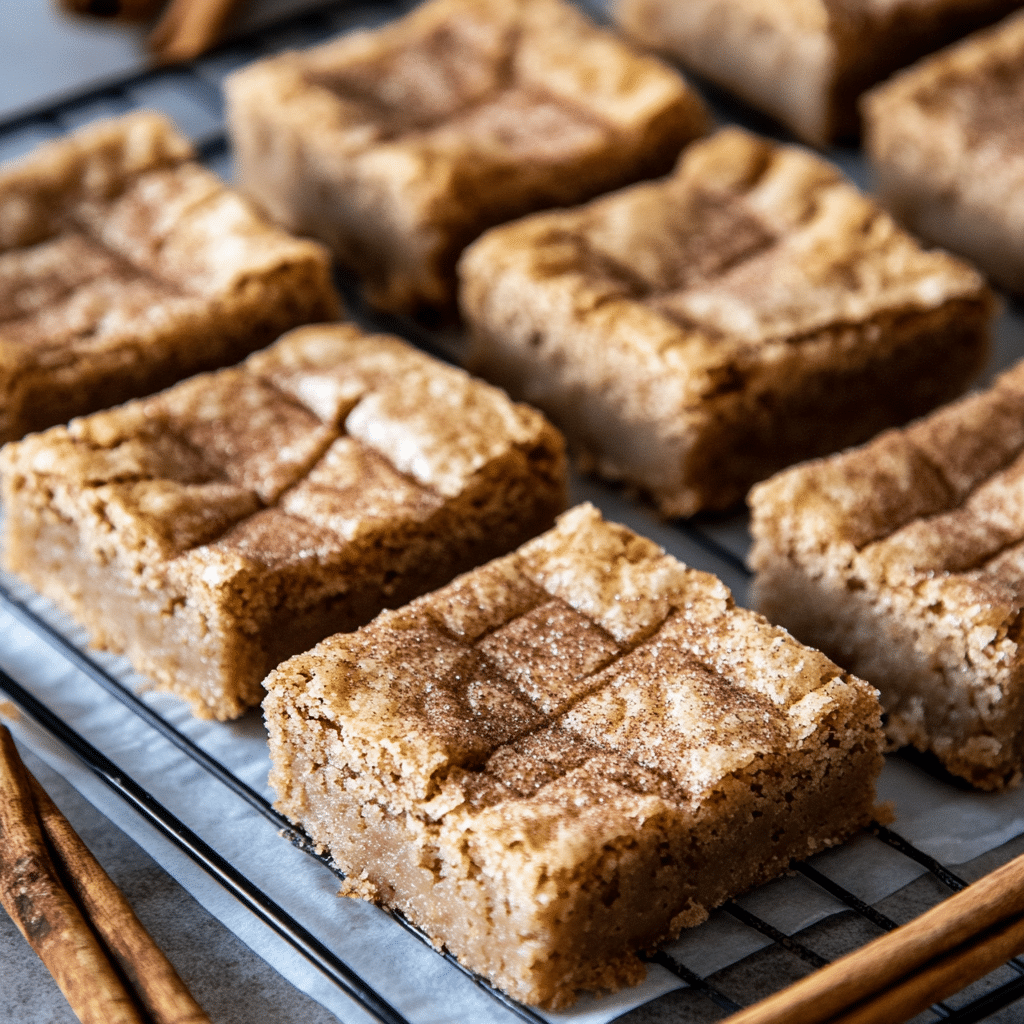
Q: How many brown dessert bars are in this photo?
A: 8